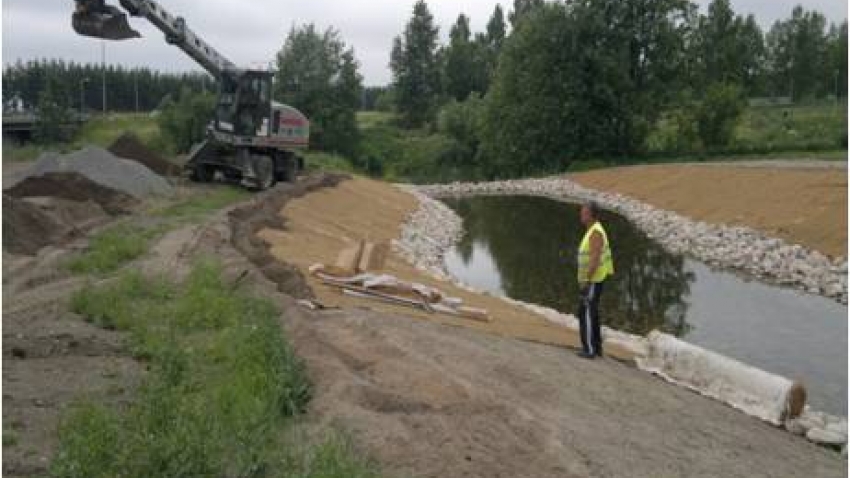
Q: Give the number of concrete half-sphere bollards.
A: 0